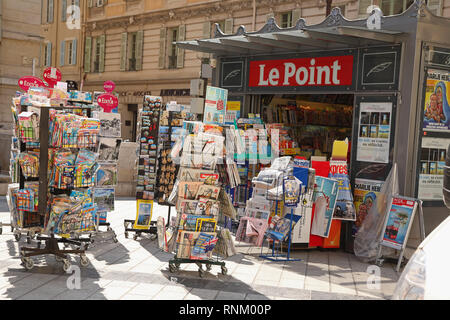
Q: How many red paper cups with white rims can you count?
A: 0